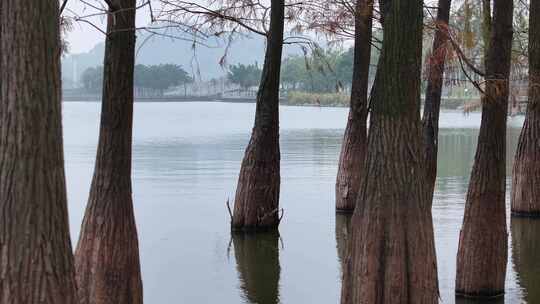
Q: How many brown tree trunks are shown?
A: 8